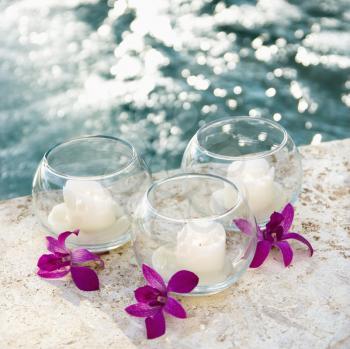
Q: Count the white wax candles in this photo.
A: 3